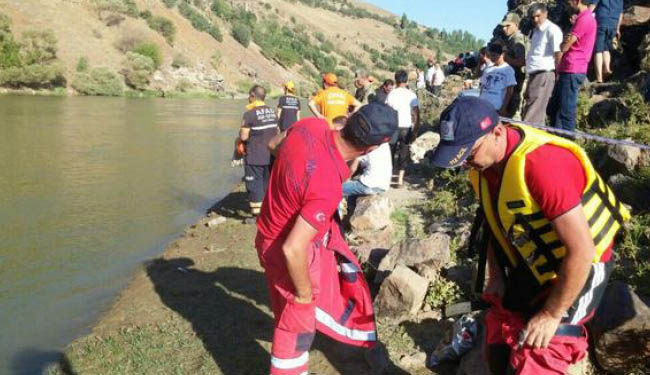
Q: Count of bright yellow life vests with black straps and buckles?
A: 1